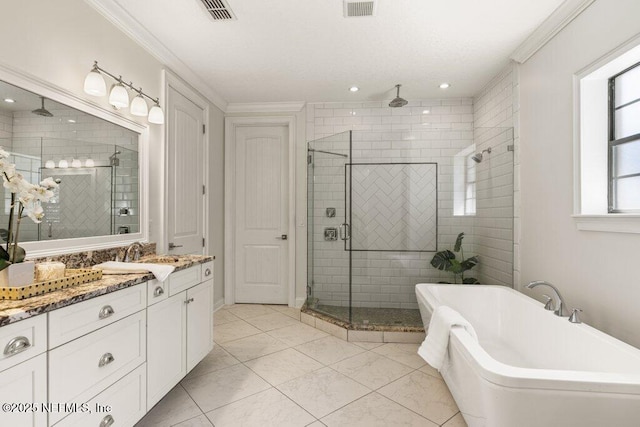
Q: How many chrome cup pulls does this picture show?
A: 6